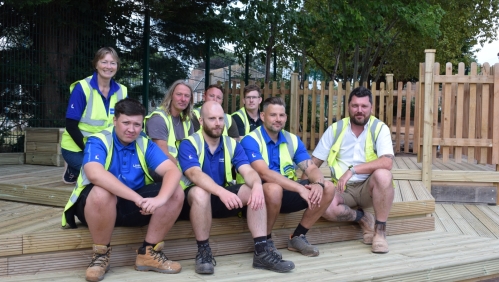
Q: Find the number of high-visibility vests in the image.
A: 8